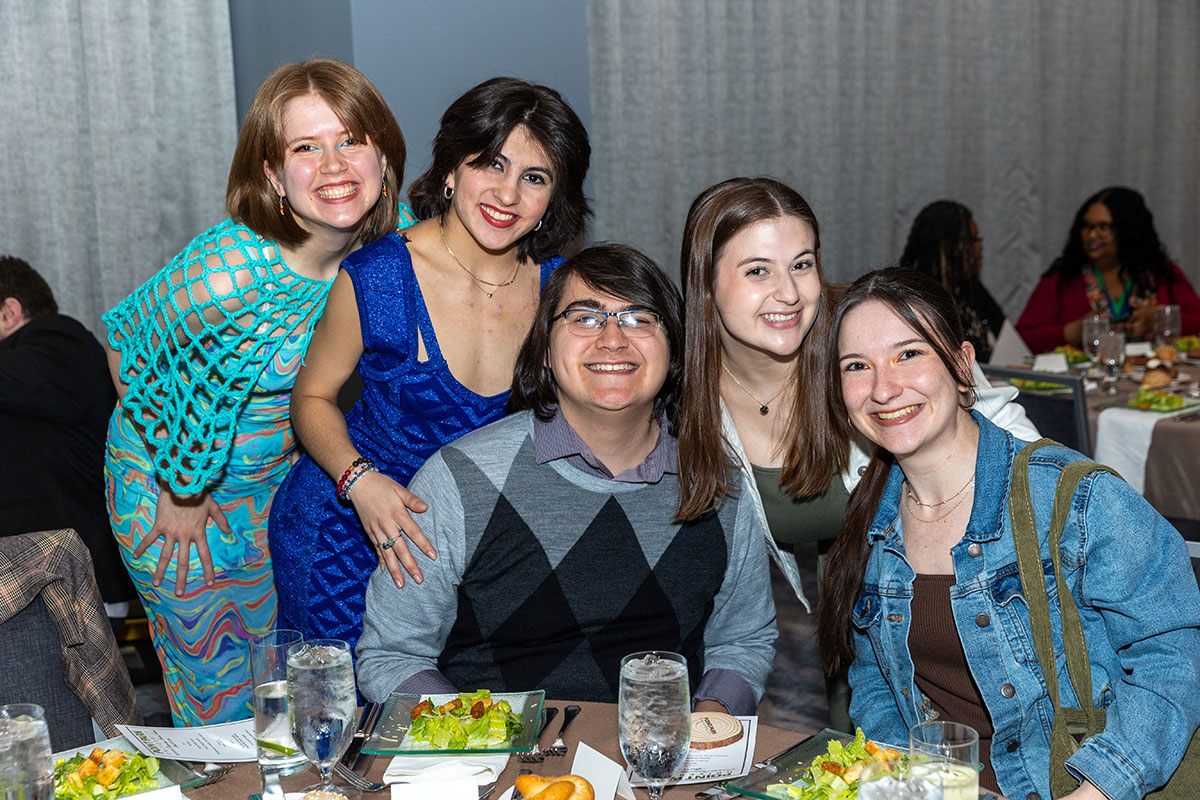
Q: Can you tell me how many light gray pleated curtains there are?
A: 2